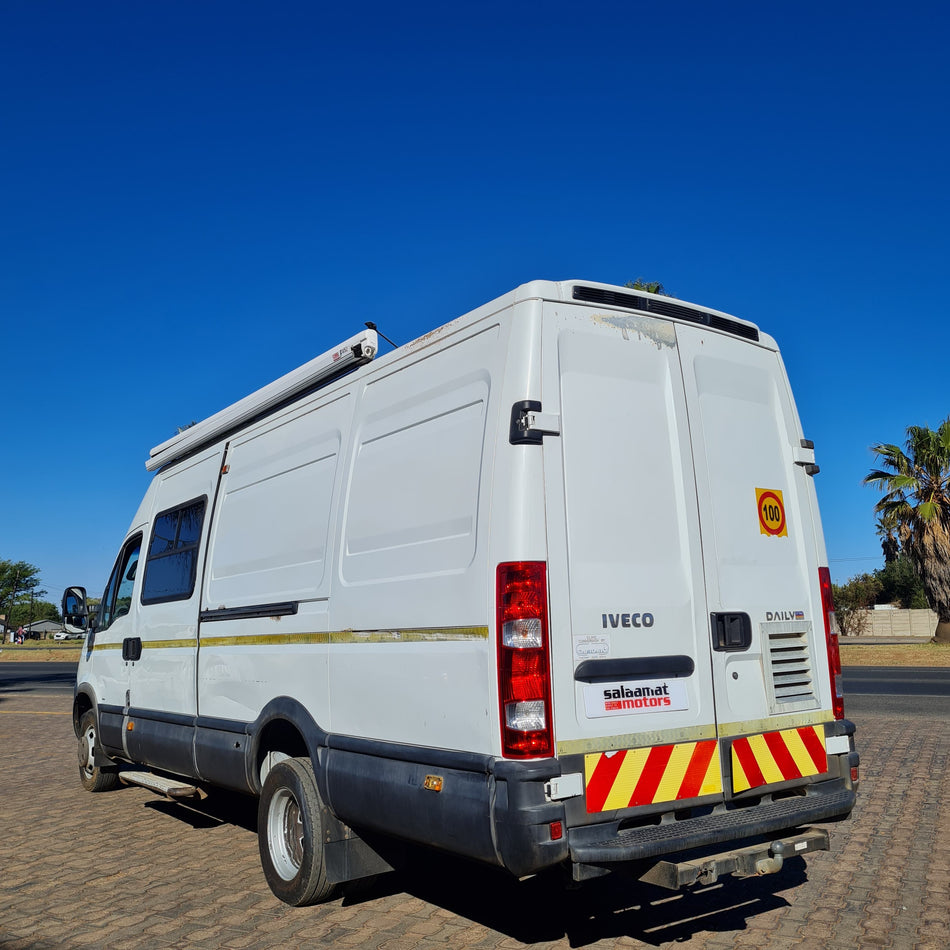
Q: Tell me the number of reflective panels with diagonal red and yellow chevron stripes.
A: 2